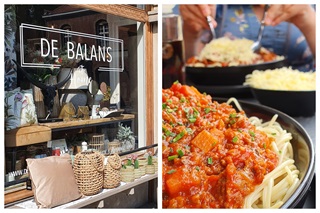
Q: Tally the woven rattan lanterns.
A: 2